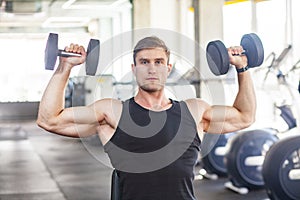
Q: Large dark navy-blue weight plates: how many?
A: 3